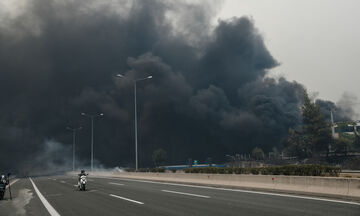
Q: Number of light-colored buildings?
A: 1